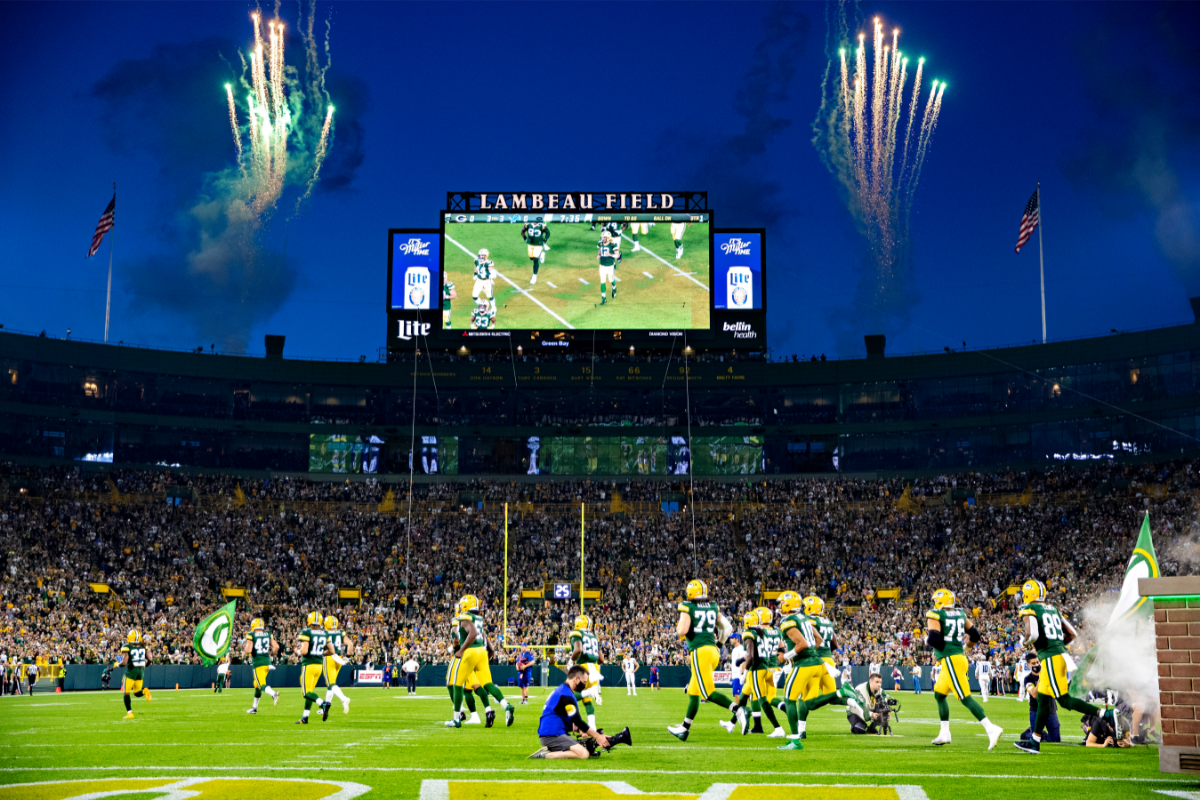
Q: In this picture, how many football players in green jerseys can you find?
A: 14